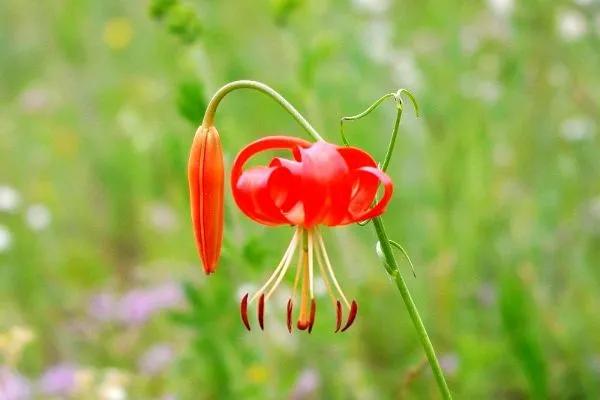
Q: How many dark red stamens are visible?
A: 6